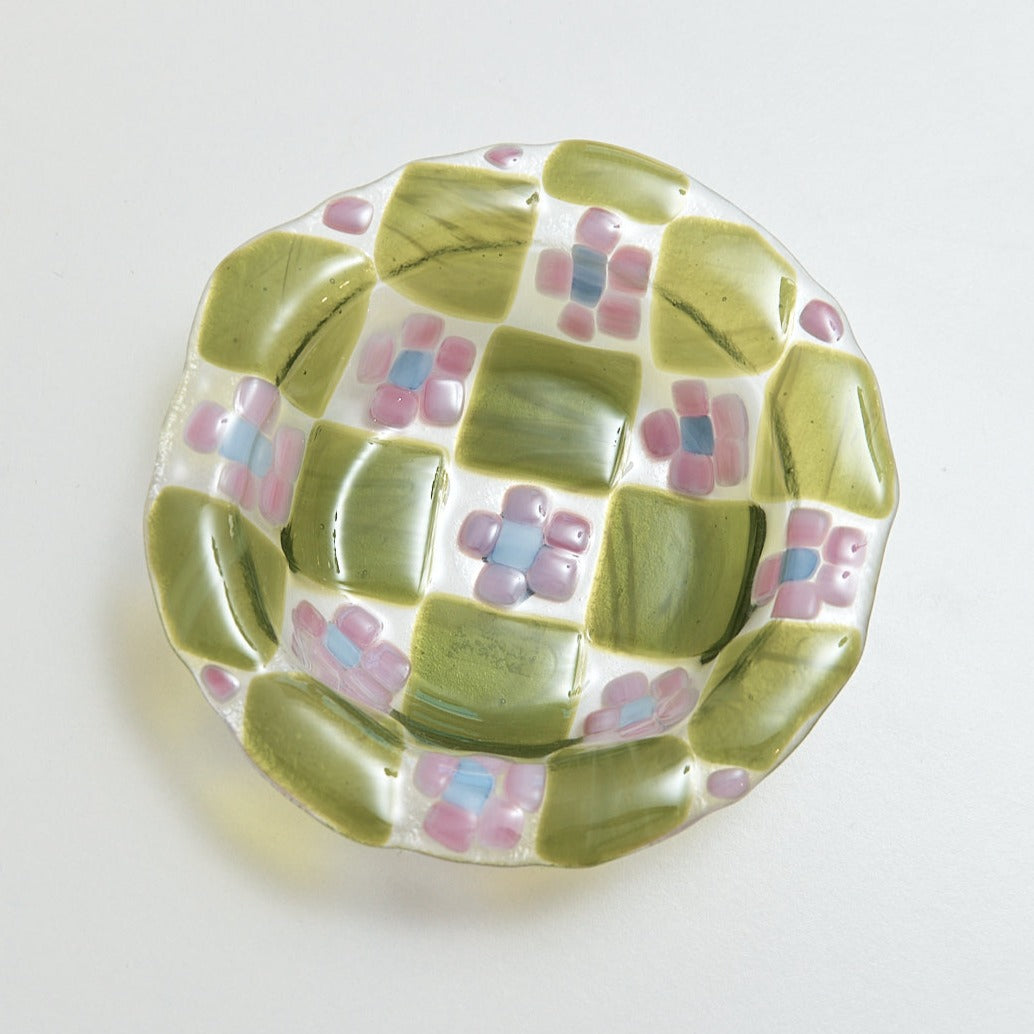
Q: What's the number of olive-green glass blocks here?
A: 13